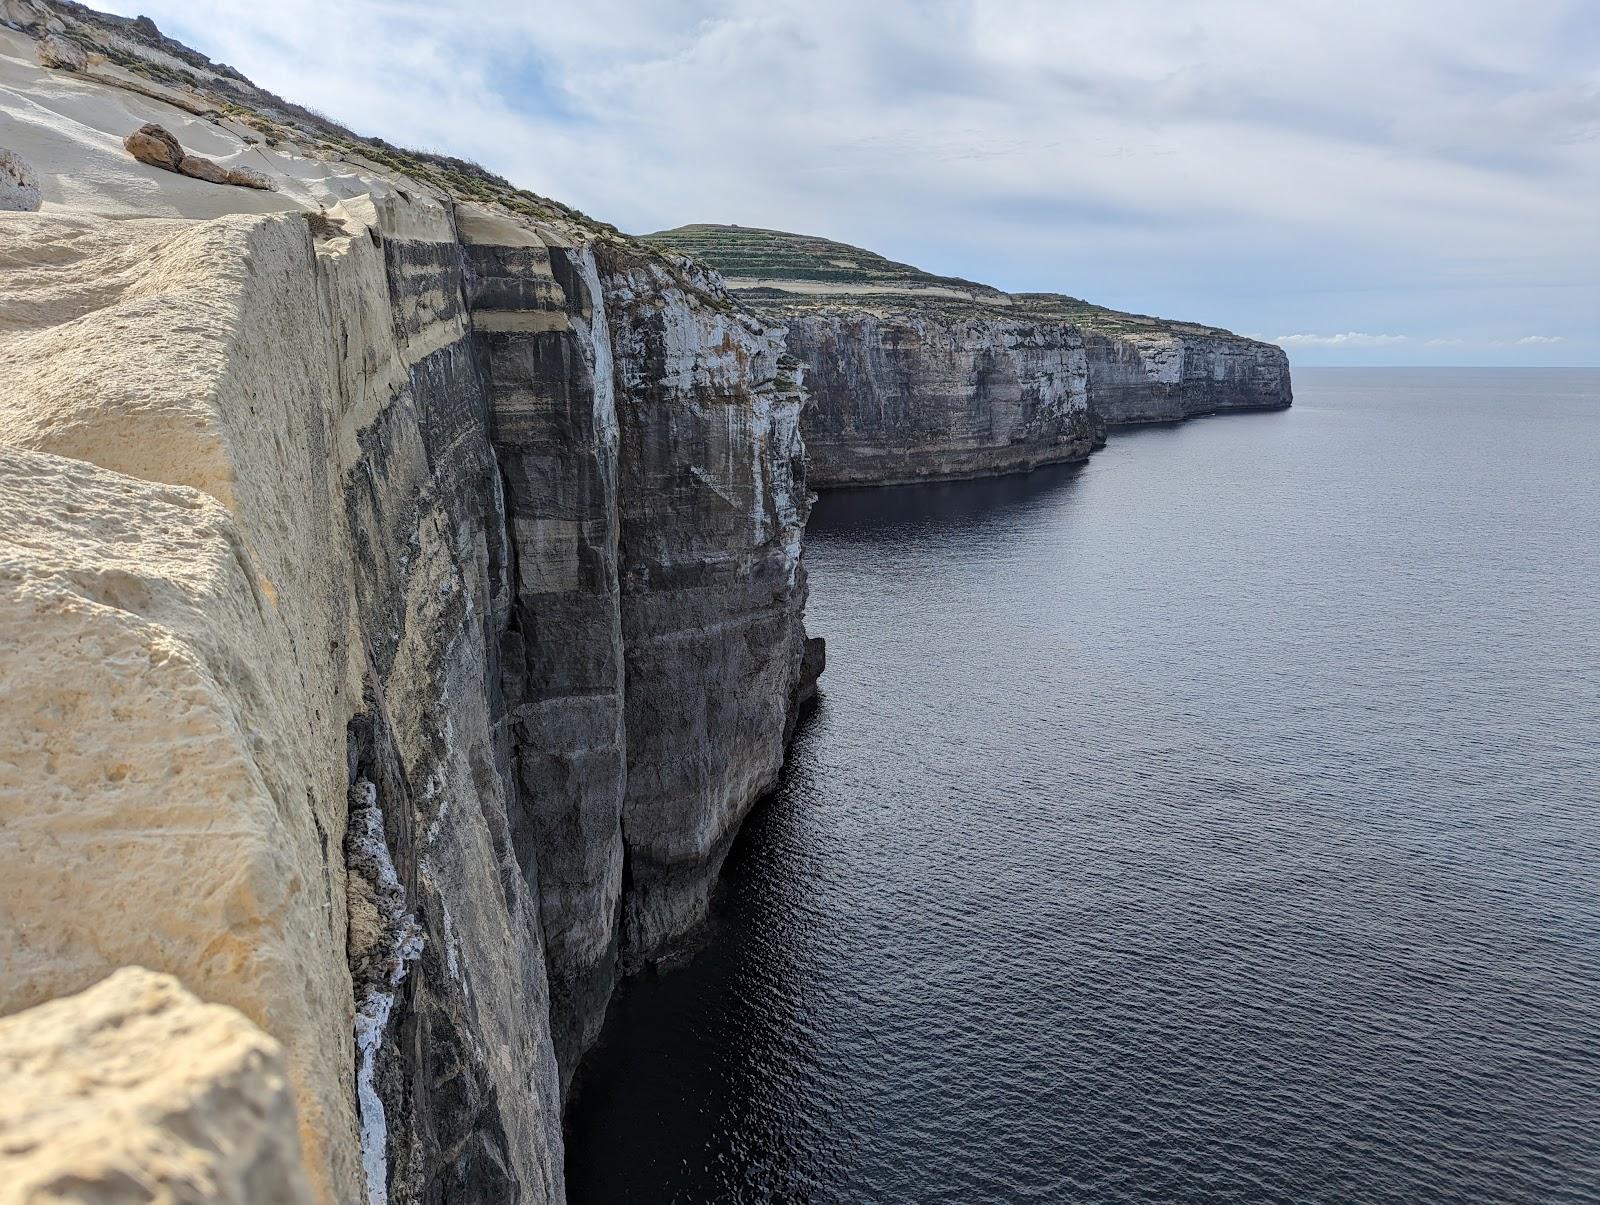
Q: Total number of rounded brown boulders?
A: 3